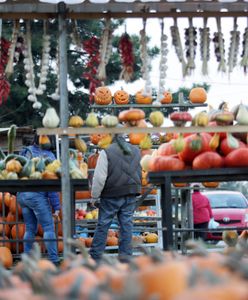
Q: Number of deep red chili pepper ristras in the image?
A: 3